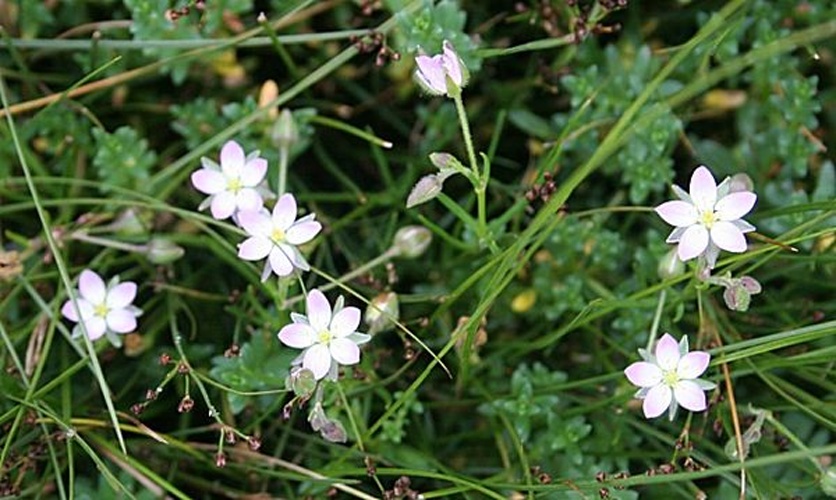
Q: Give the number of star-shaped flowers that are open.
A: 6